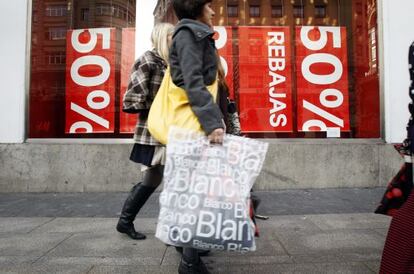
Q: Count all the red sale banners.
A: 5